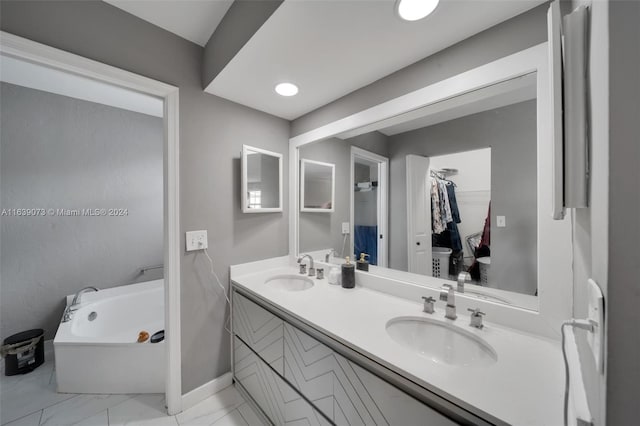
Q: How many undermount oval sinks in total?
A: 2